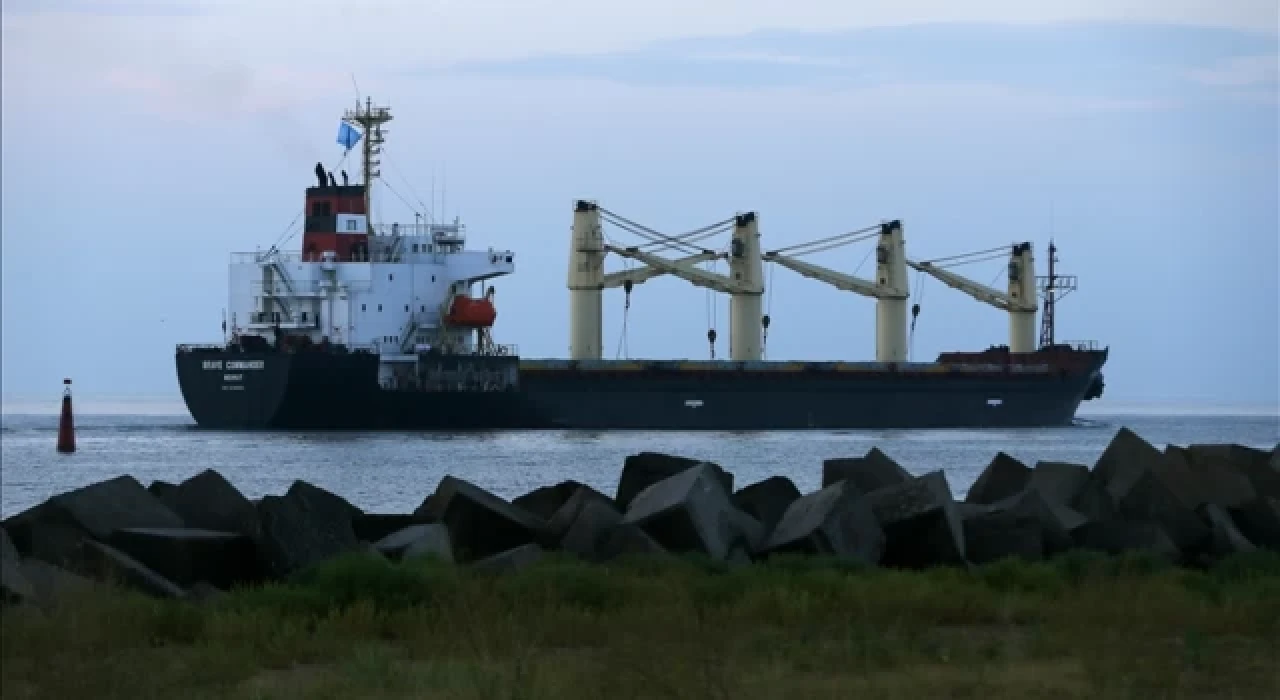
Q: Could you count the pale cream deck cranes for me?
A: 4